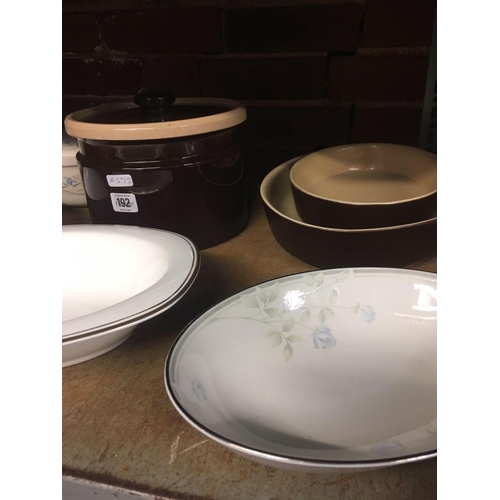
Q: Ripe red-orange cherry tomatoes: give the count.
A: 0